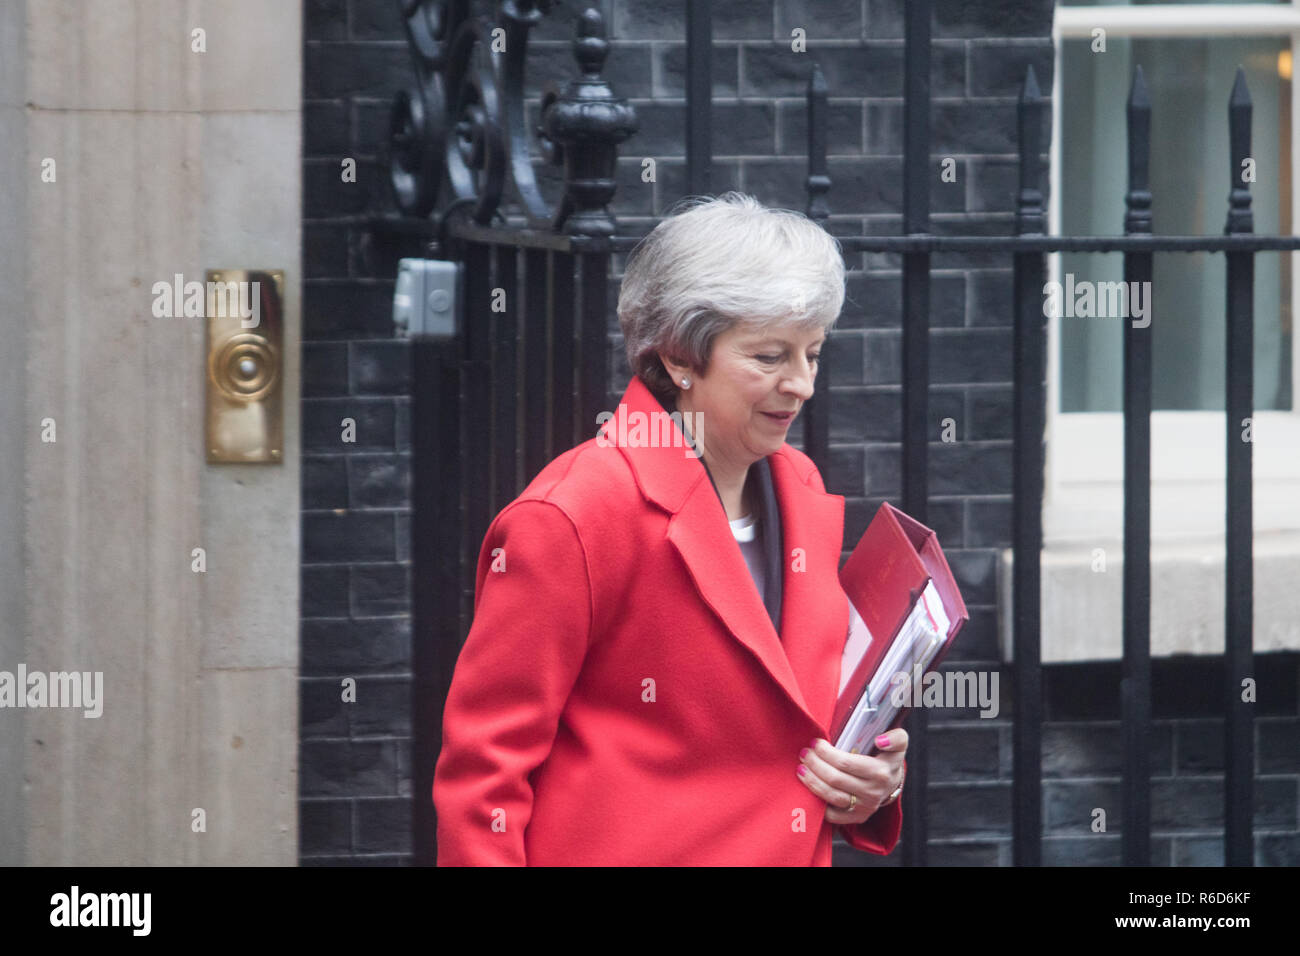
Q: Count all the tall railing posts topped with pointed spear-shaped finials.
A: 4